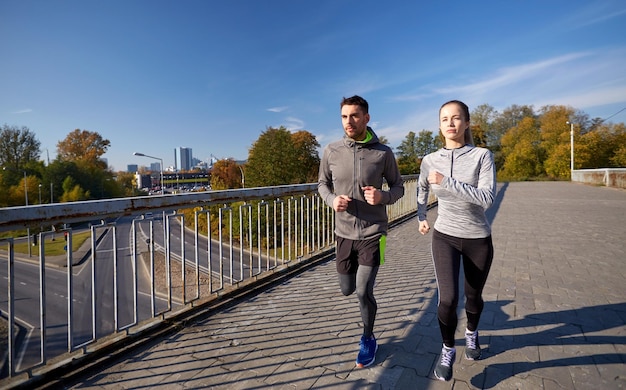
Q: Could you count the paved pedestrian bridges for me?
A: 1